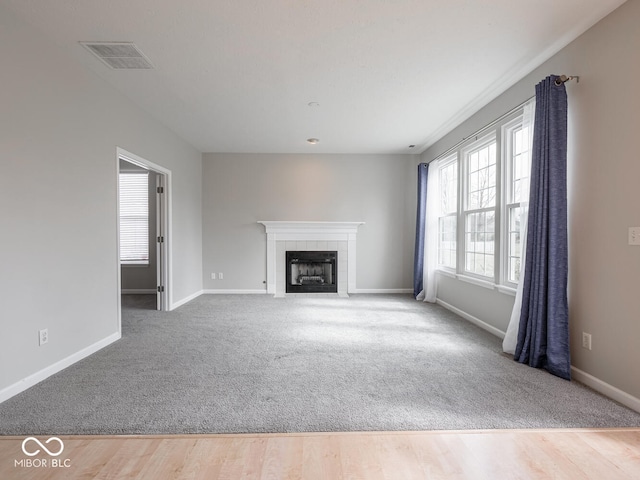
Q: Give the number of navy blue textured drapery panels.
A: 2